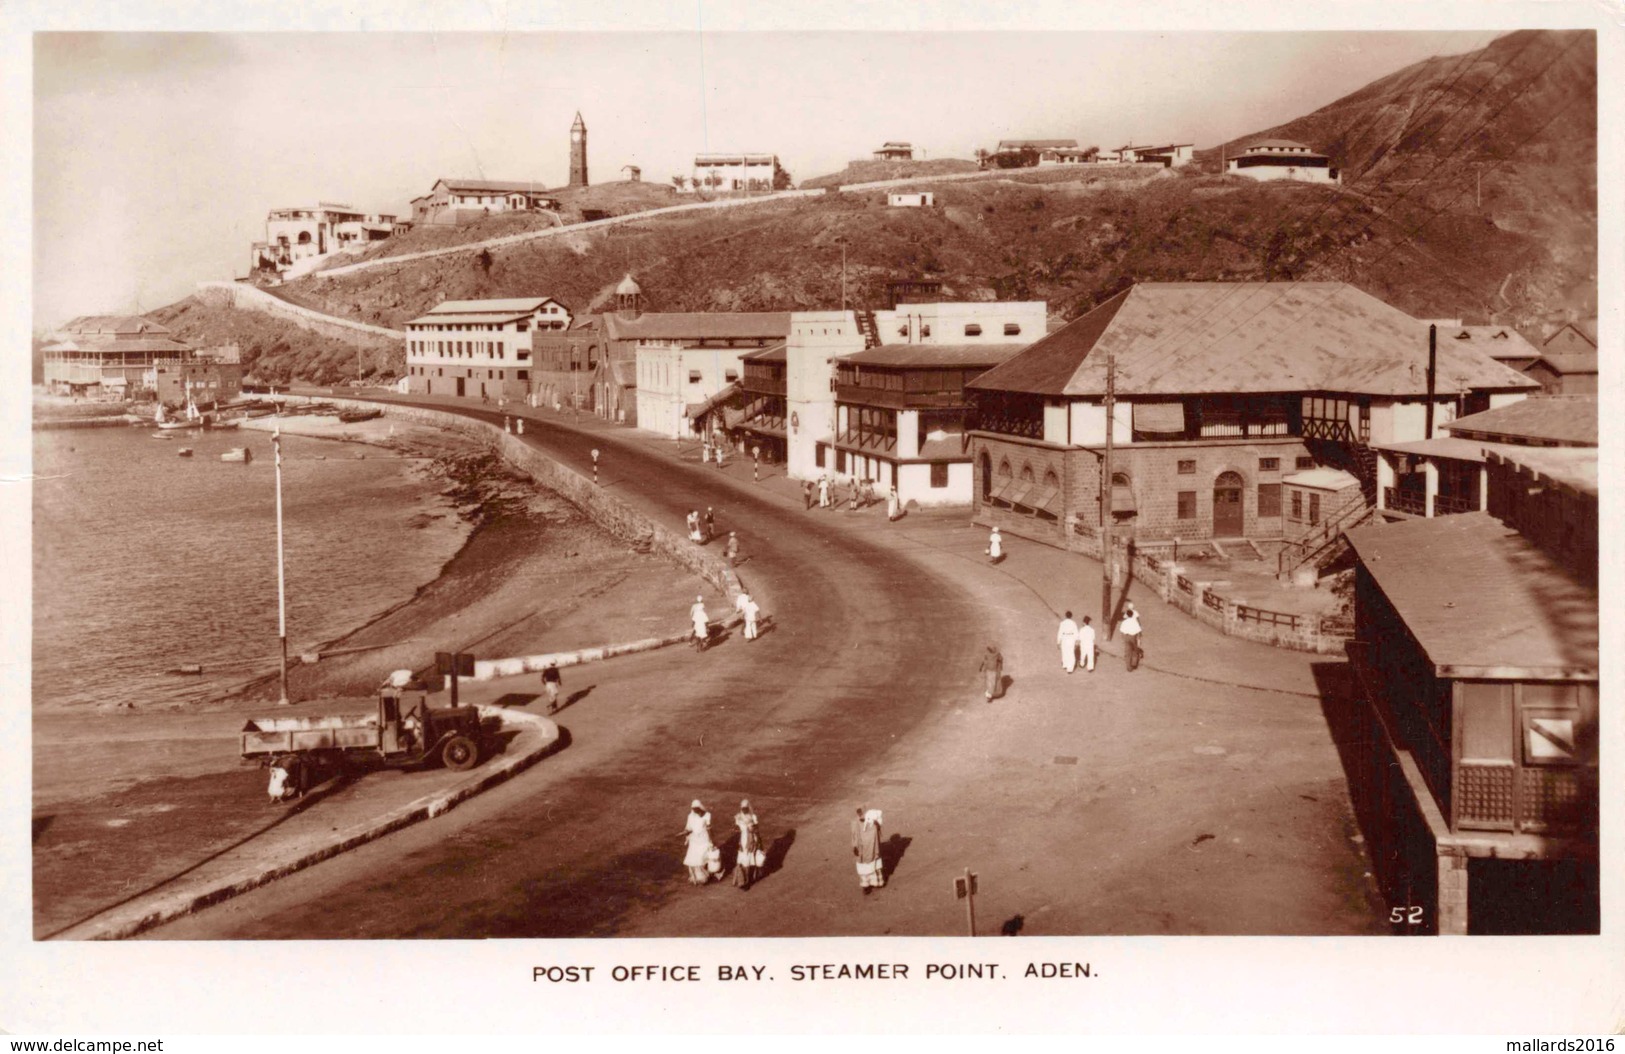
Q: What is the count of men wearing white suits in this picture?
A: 2